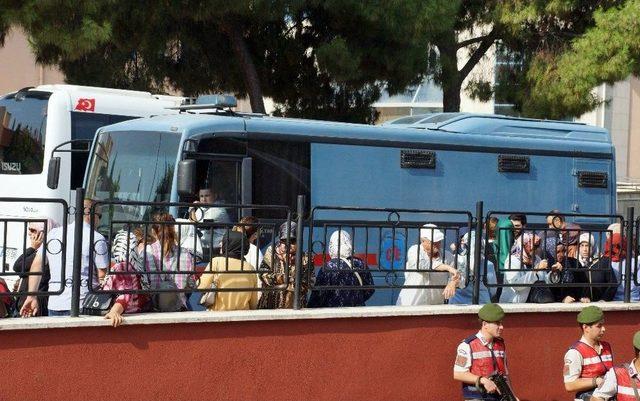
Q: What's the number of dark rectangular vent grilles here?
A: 3